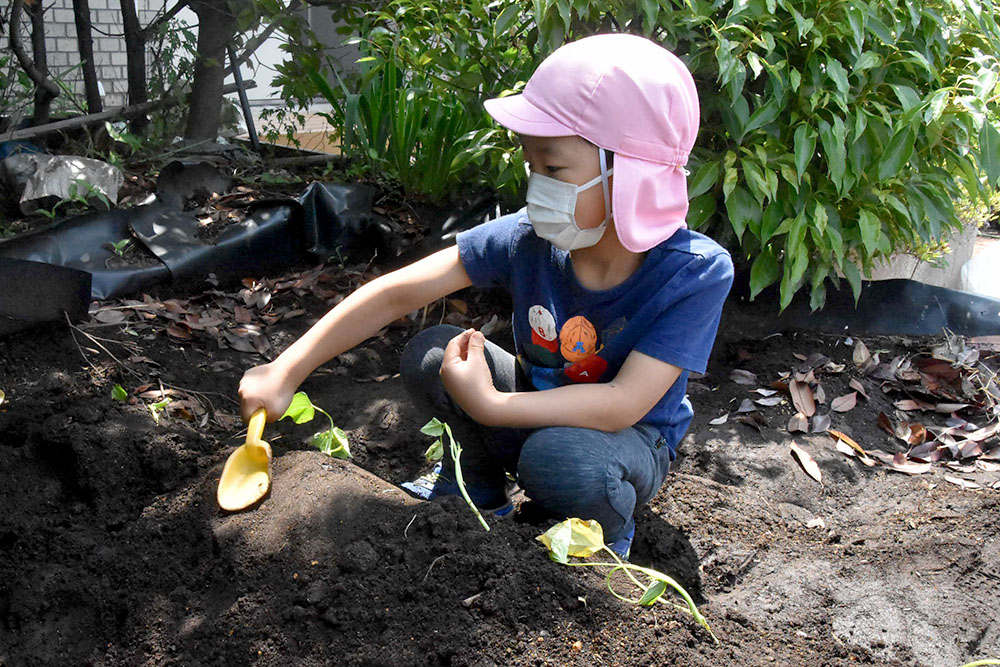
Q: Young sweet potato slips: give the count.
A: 3